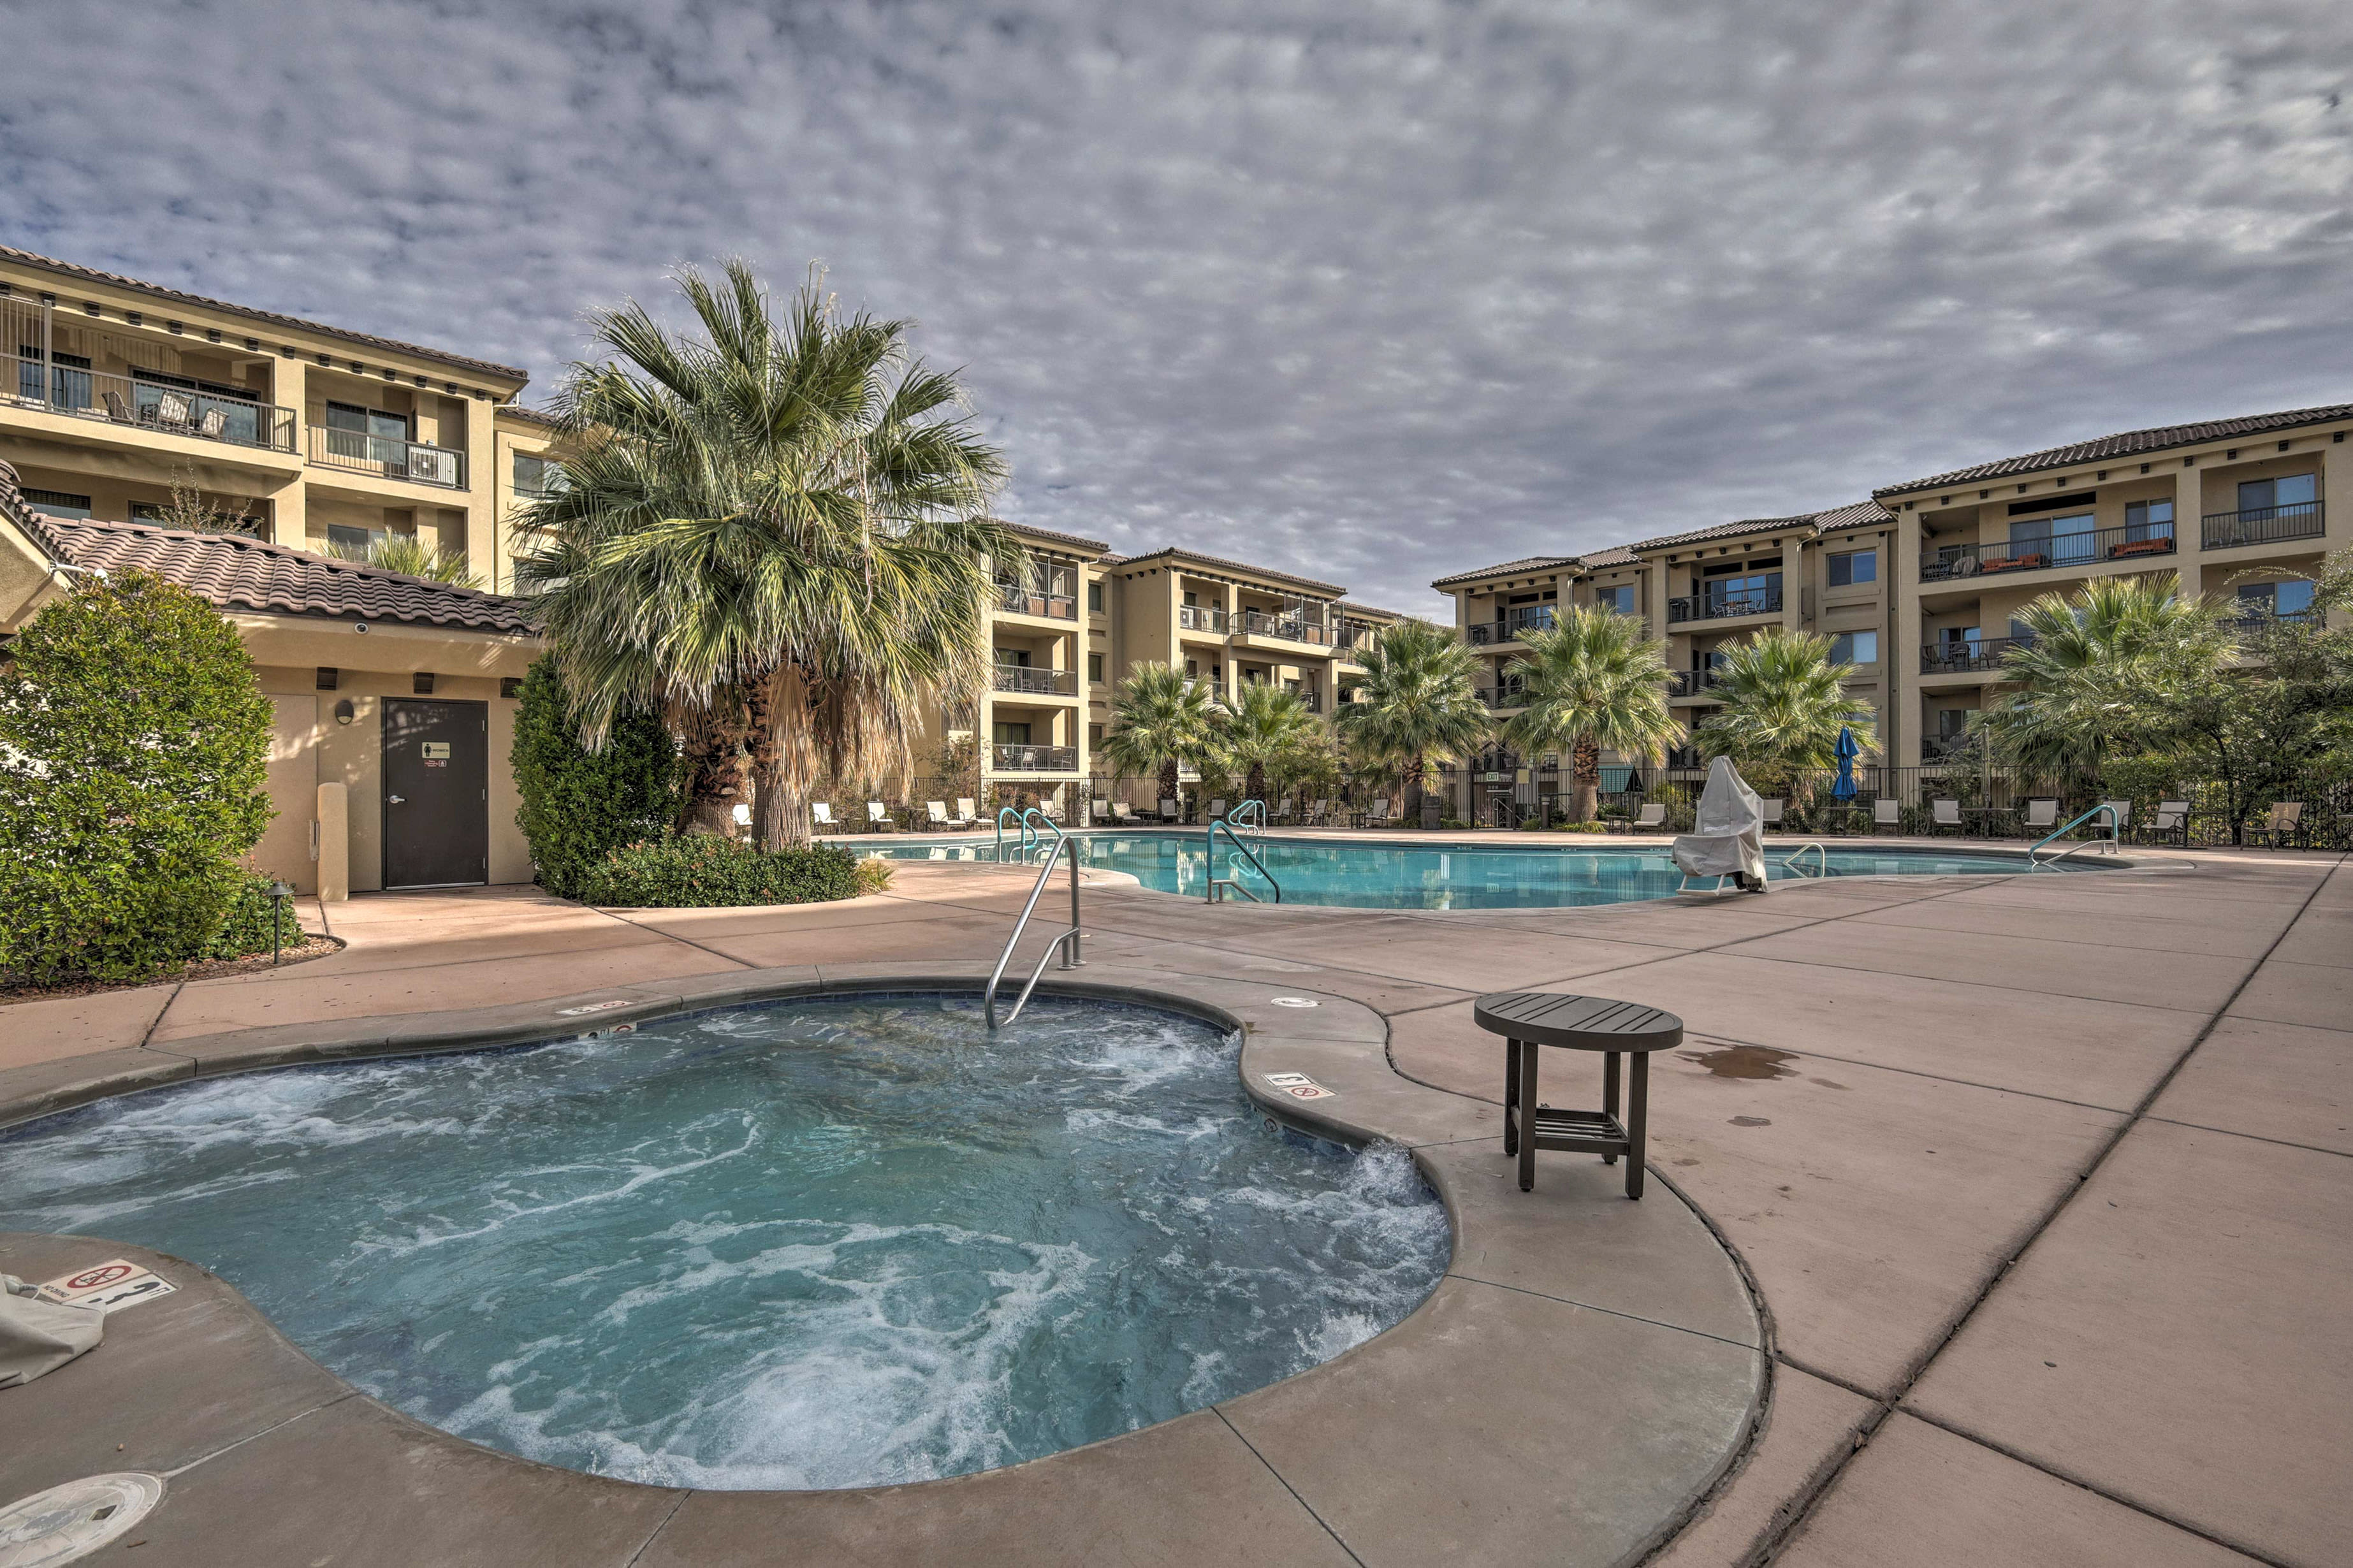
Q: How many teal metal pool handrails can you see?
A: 6